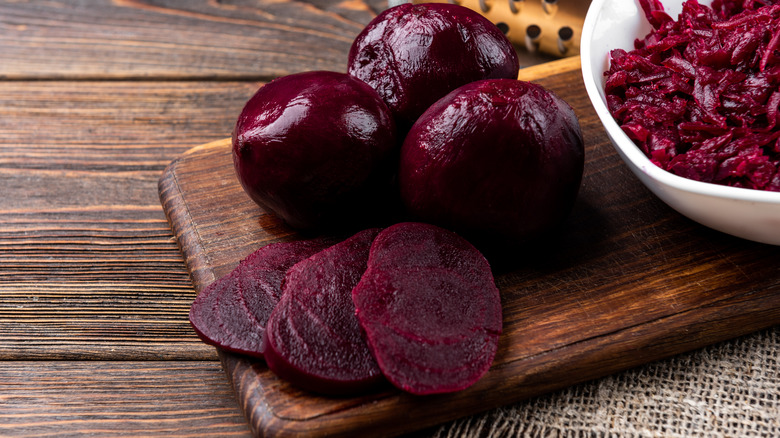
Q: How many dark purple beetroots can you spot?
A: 3